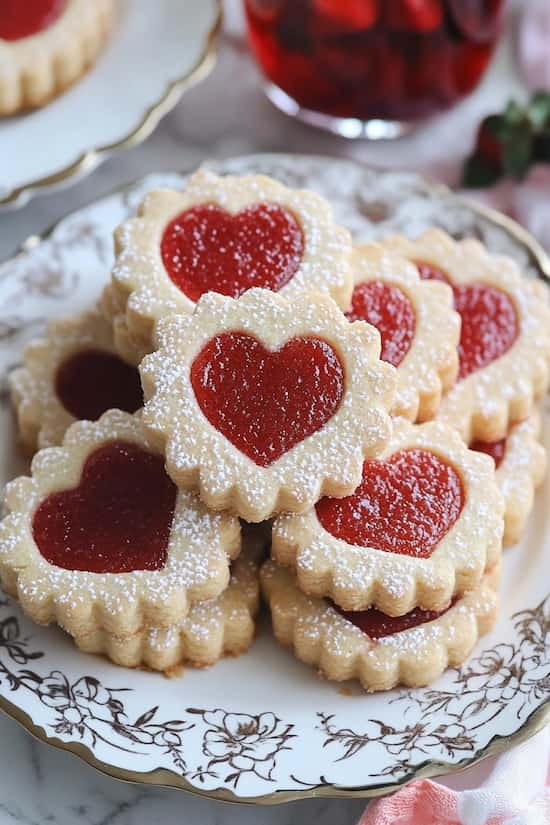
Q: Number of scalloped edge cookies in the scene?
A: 12